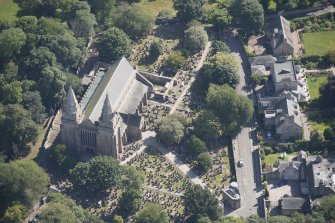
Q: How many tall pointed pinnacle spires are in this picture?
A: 2